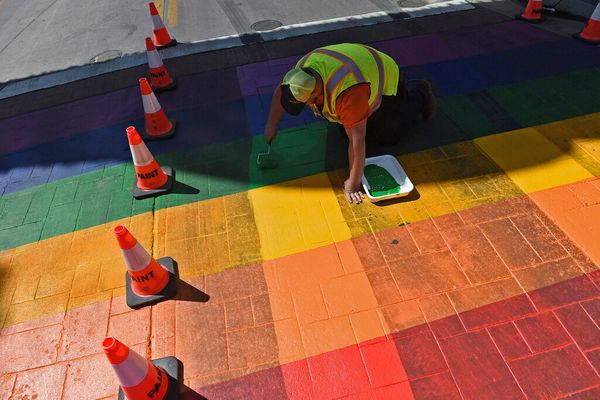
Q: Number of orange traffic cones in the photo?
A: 8